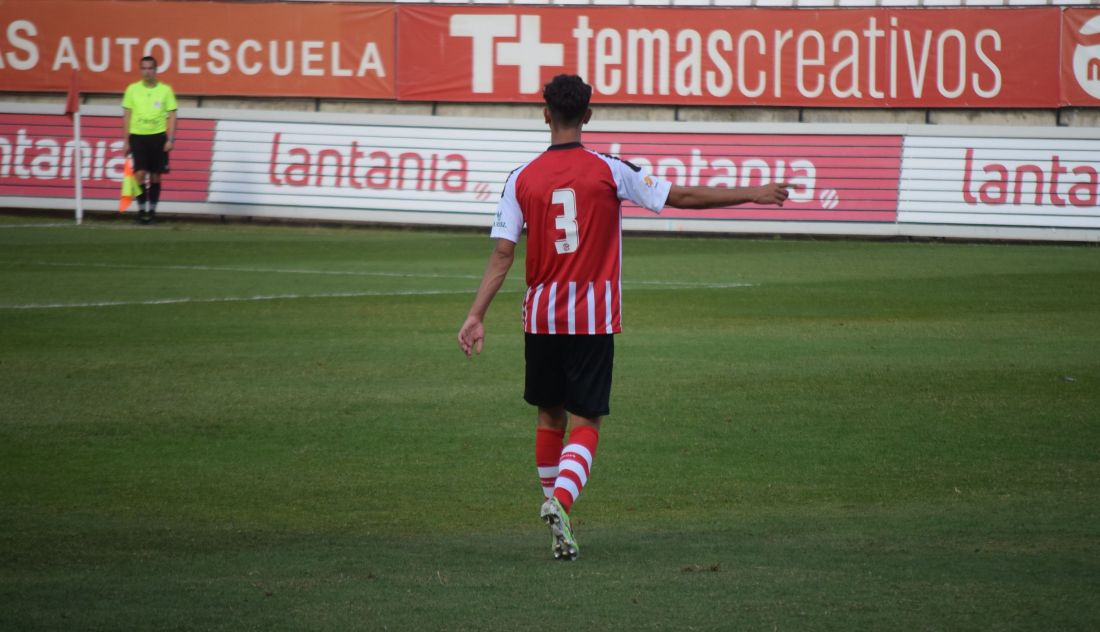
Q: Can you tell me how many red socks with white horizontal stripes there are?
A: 2